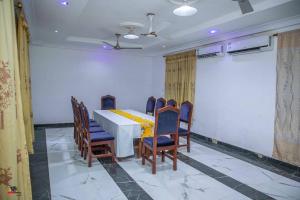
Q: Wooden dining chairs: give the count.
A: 10